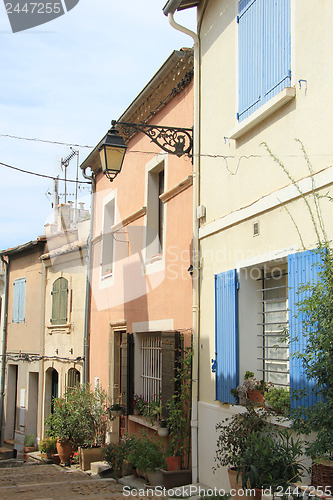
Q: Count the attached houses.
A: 4